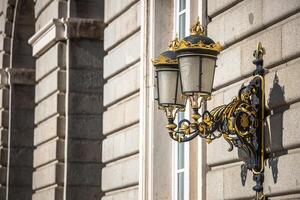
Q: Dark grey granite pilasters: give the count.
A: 2